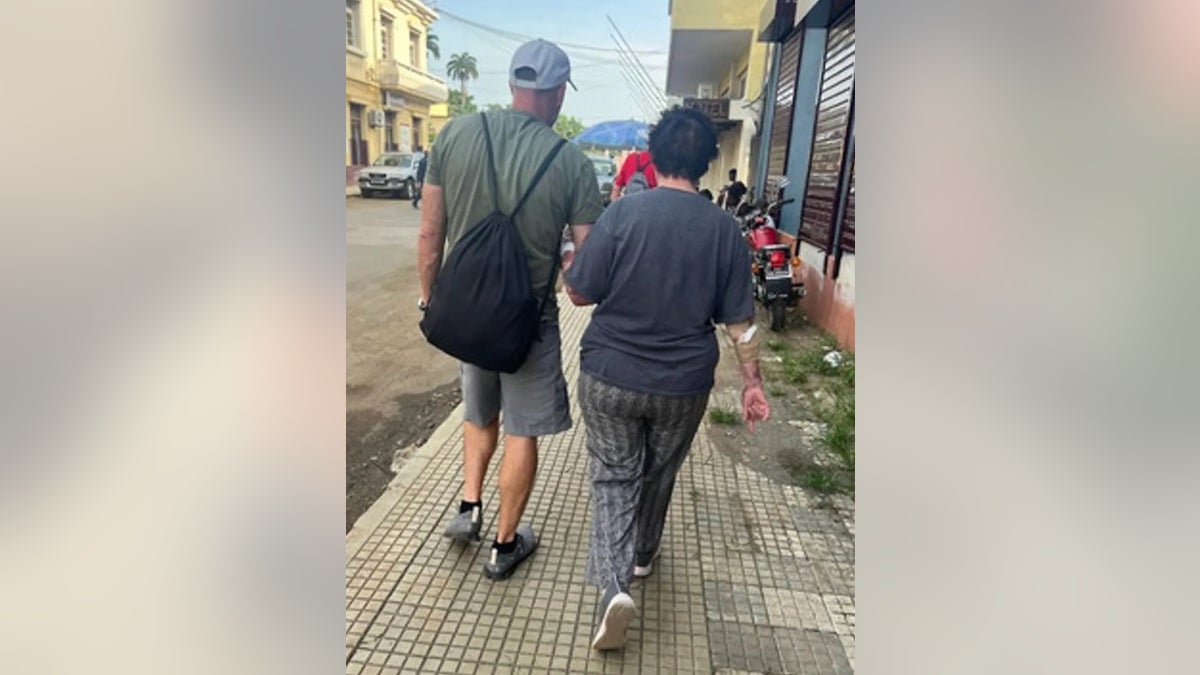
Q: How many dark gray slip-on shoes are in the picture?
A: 2